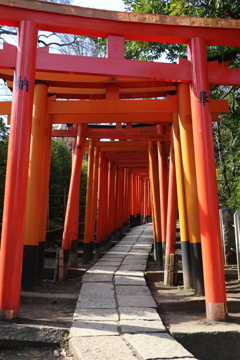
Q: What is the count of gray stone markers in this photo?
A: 2